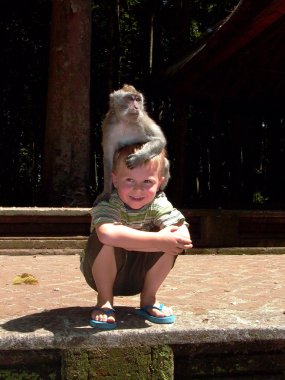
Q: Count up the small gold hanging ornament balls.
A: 0